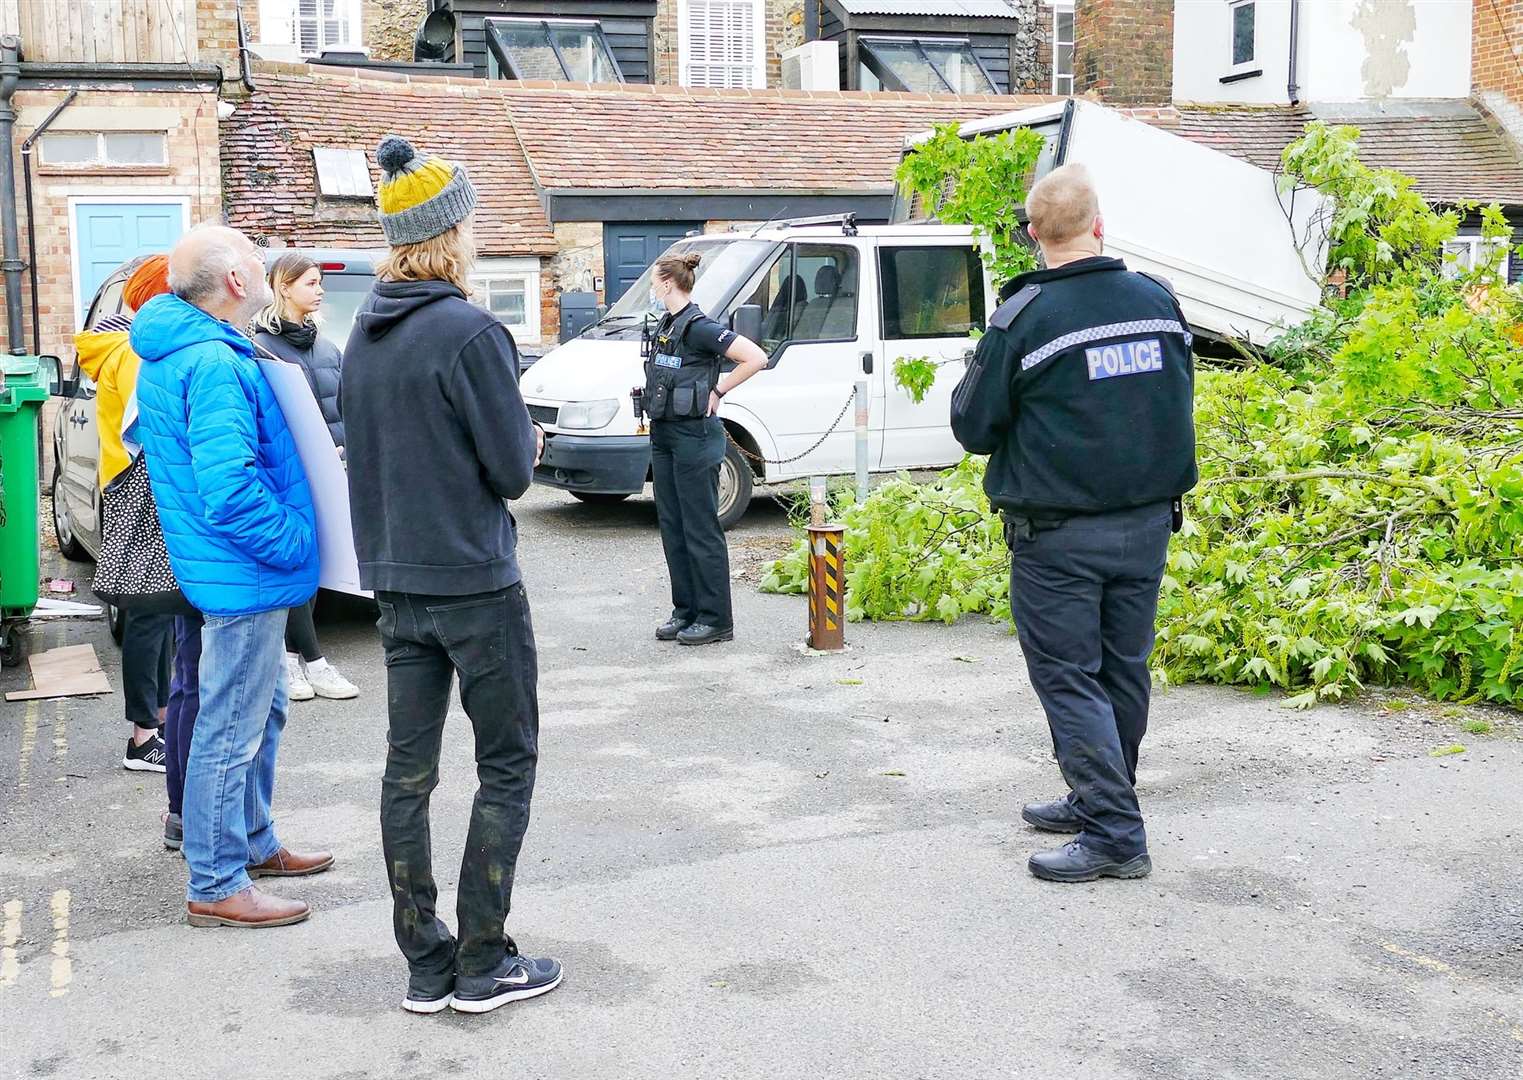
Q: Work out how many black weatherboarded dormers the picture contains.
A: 2